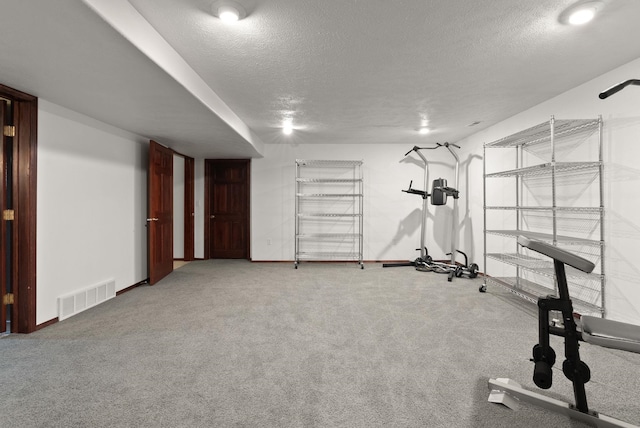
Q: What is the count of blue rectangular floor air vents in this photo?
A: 0